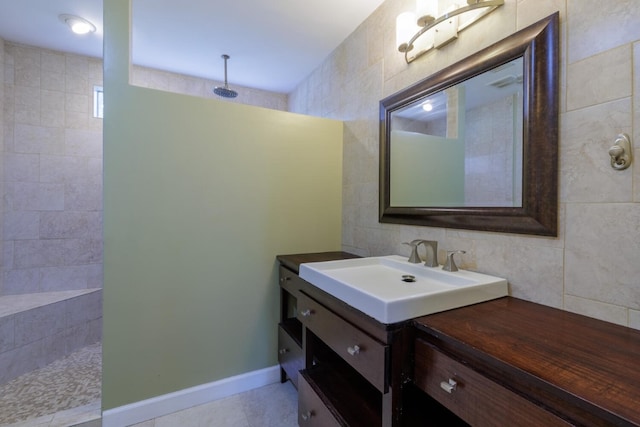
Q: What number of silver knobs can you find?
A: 6